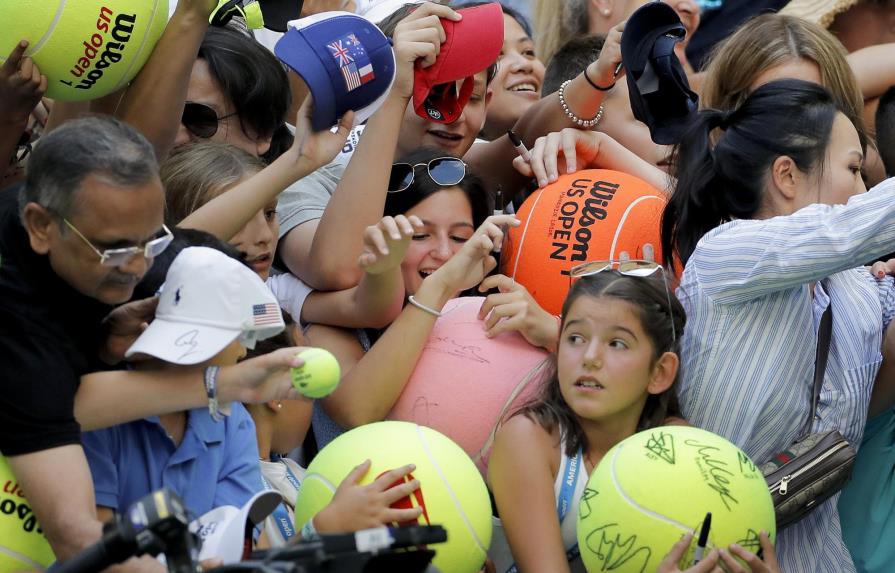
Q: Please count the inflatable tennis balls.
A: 6